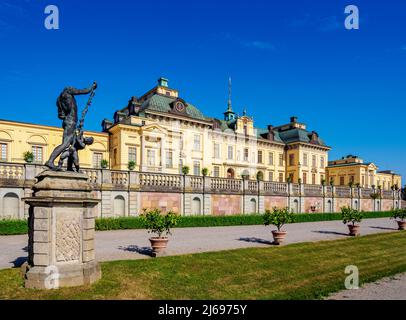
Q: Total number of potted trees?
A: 4